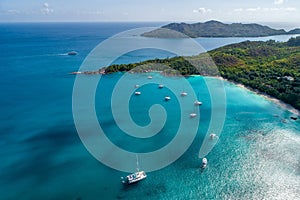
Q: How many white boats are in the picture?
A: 11